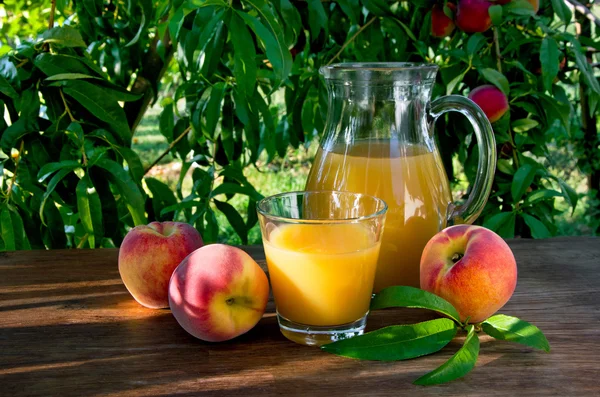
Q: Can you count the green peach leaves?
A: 4